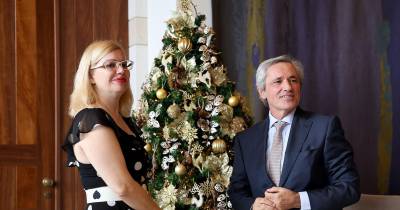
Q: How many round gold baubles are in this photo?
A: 7